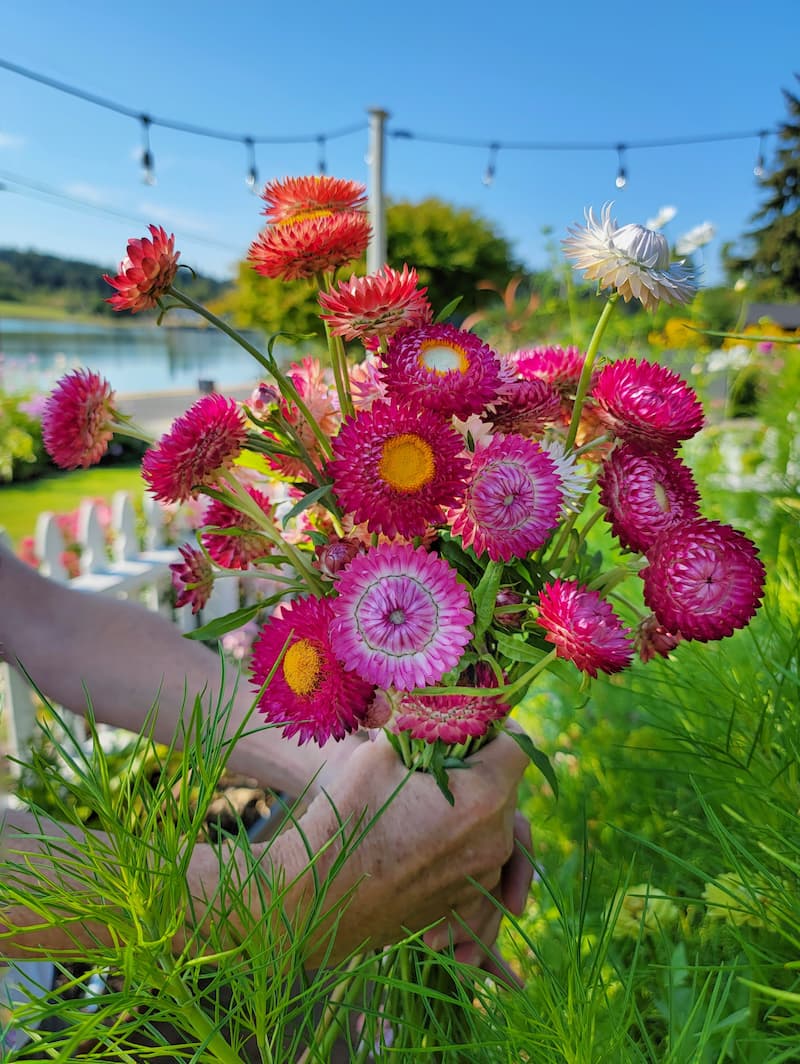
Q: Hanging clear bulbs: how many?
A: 6